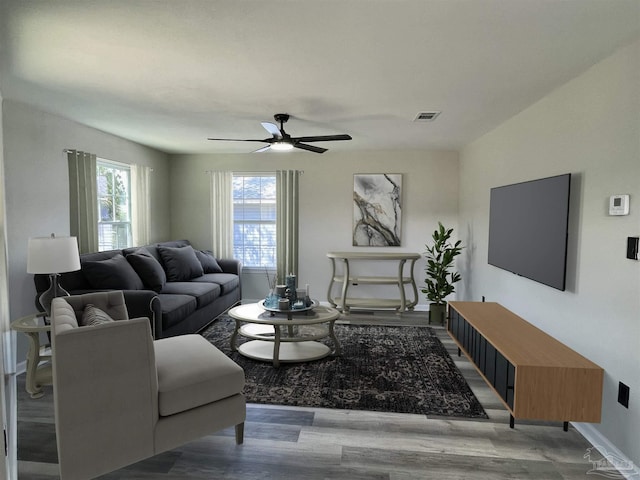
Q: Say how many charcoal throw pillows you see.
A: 4